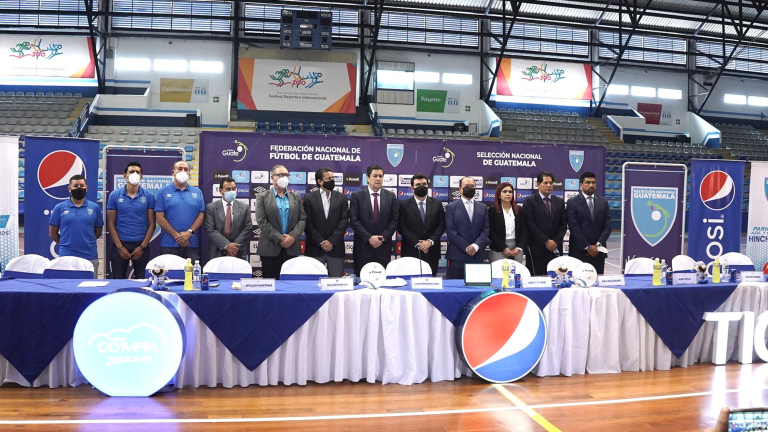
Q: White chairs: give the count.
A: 11